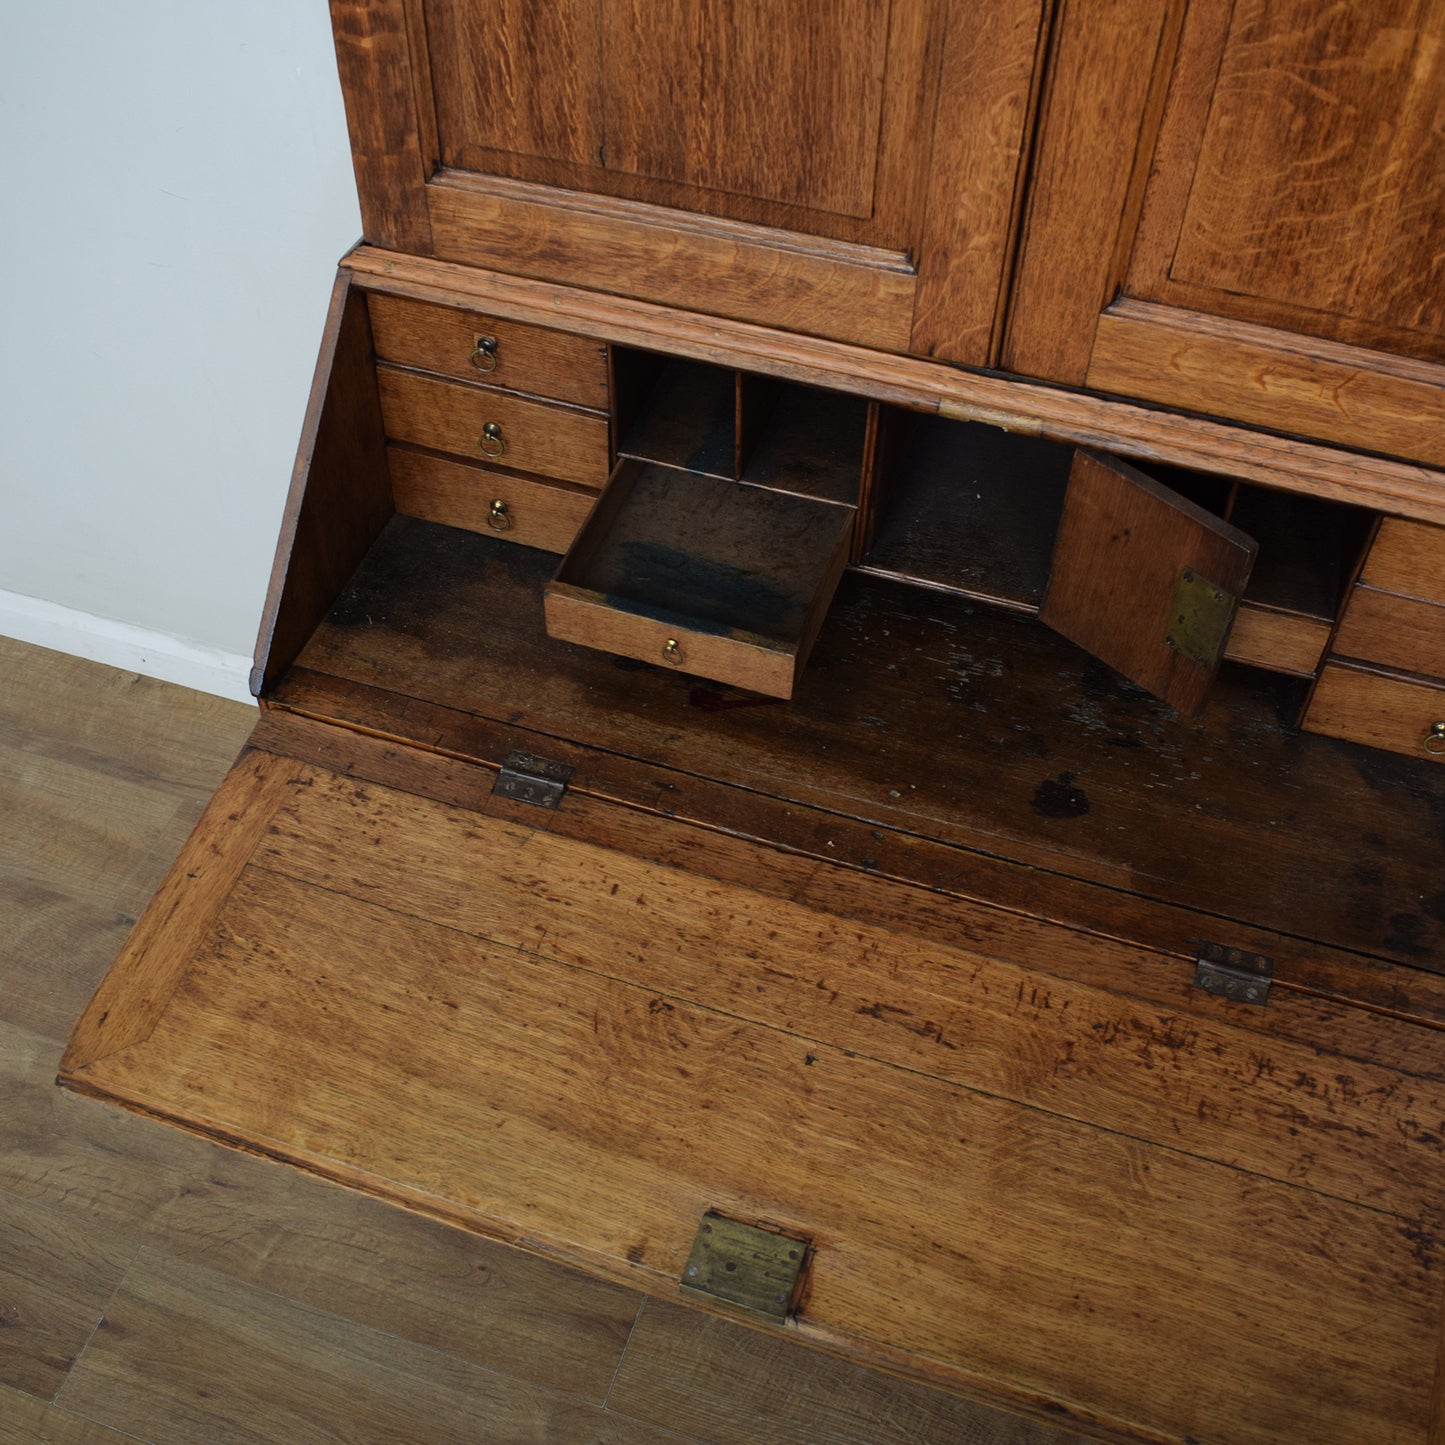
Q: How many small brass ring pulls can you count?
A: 5